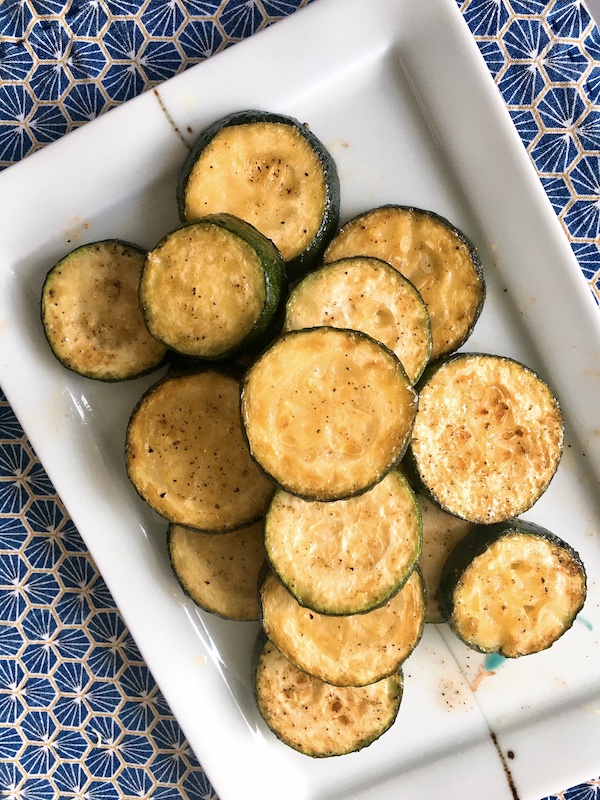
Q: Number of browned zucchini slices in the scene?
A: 14